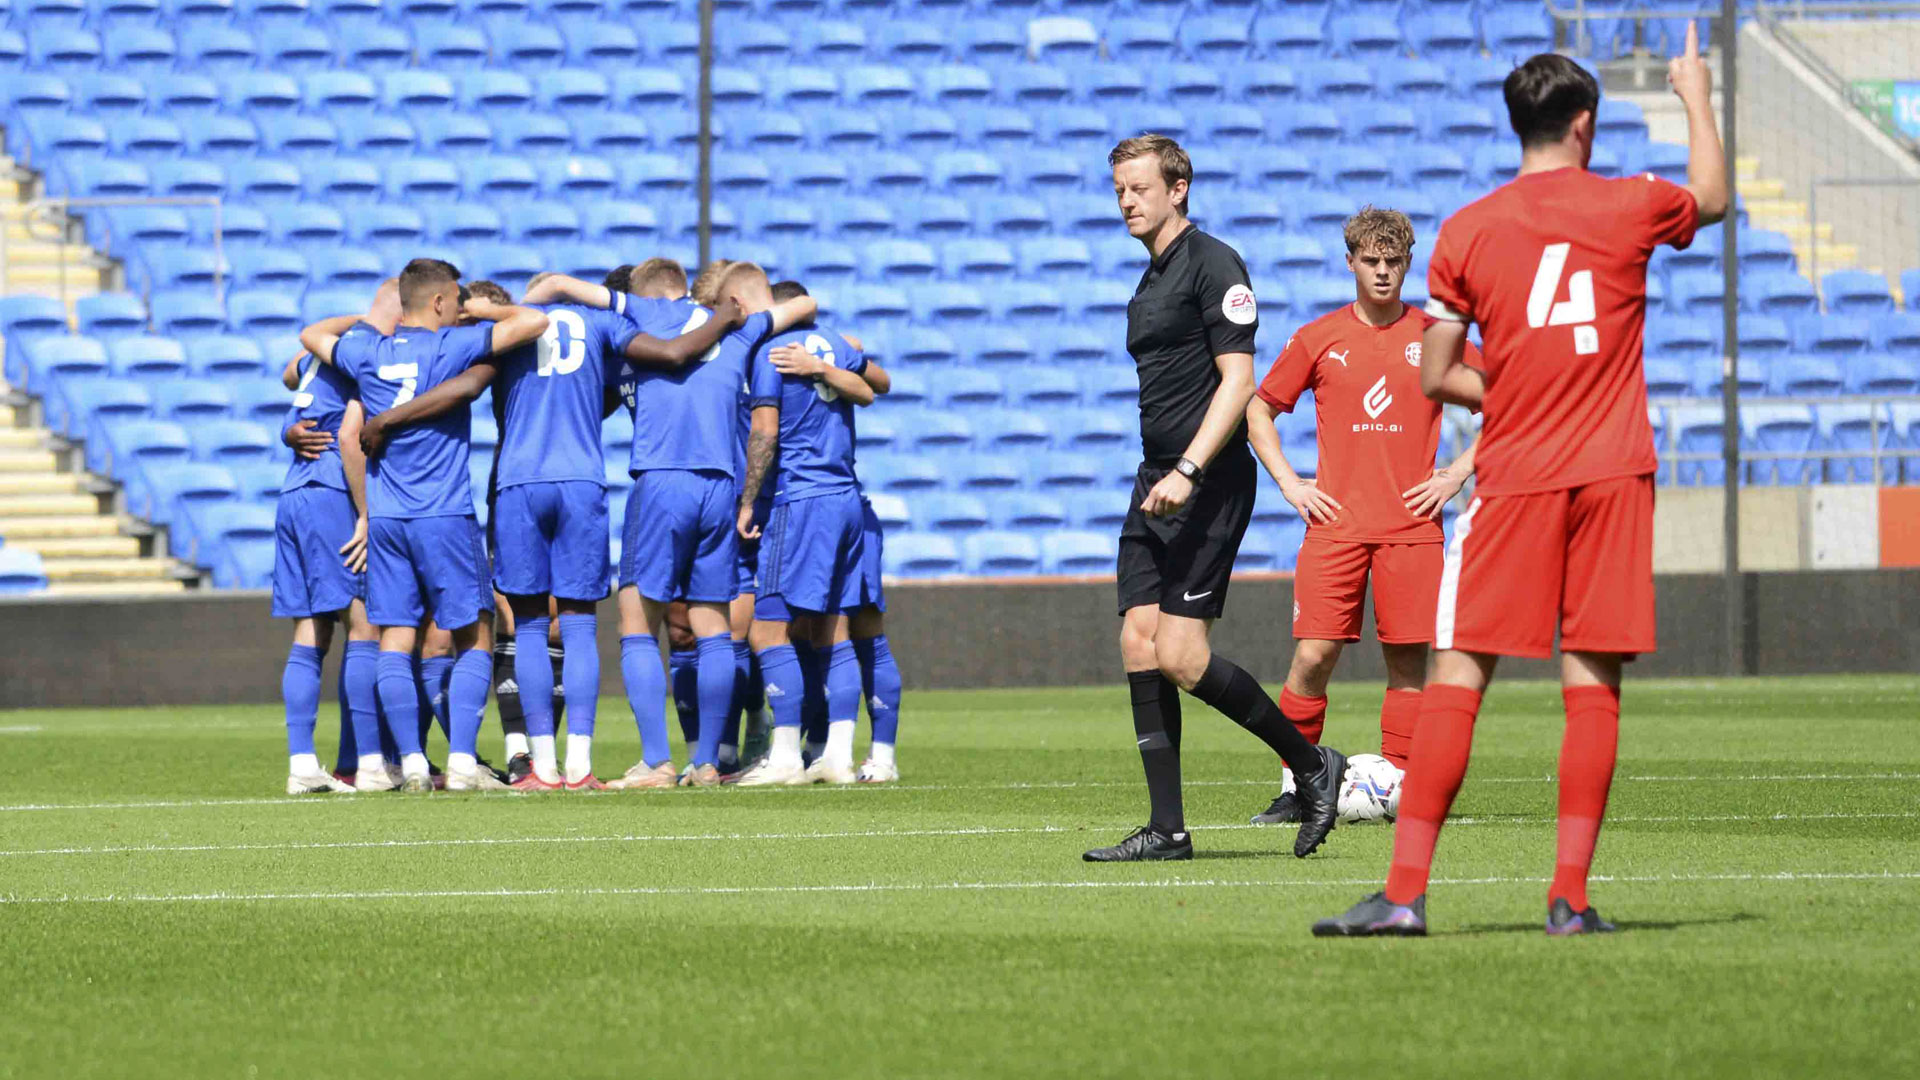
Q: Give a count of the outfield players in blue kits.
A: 10